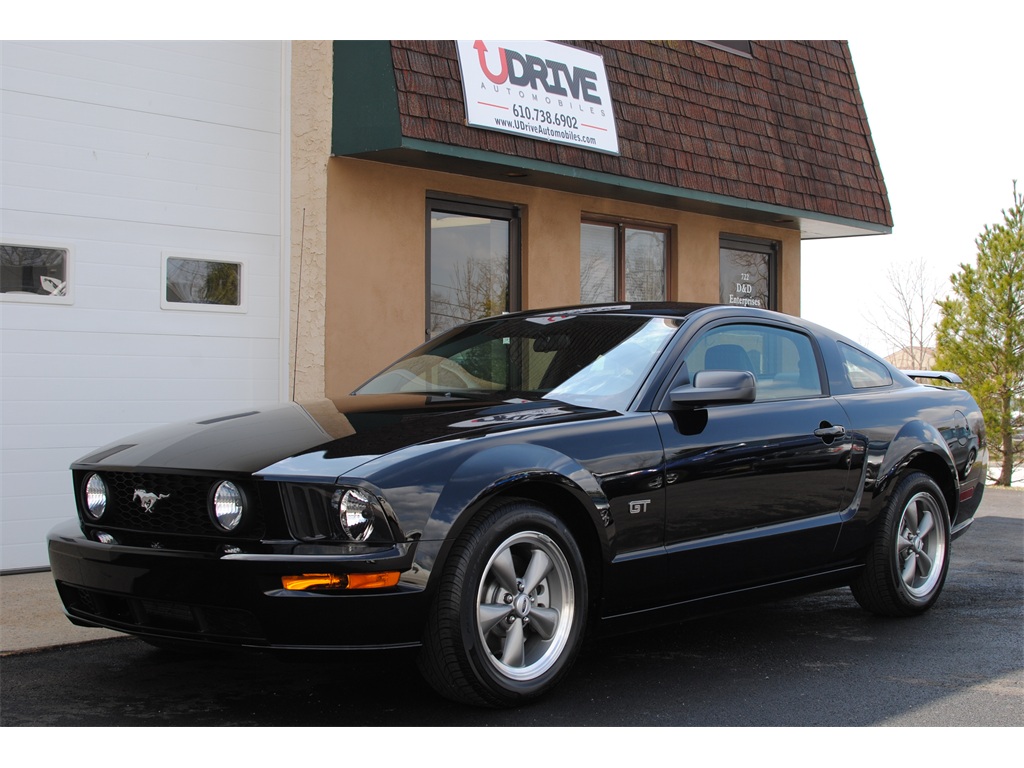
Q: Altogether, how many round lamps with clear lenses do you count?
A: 3